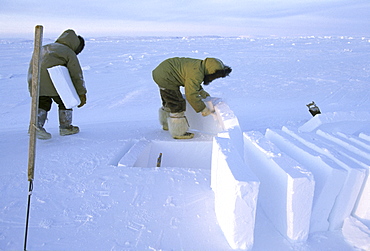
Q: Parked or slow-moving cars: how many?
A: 0